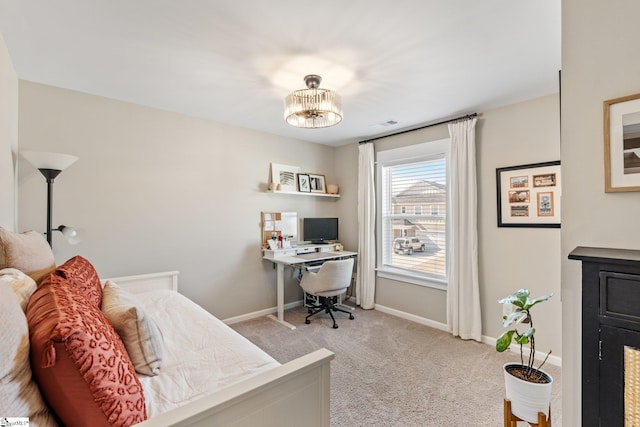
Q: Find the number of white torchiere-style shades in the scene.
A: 1